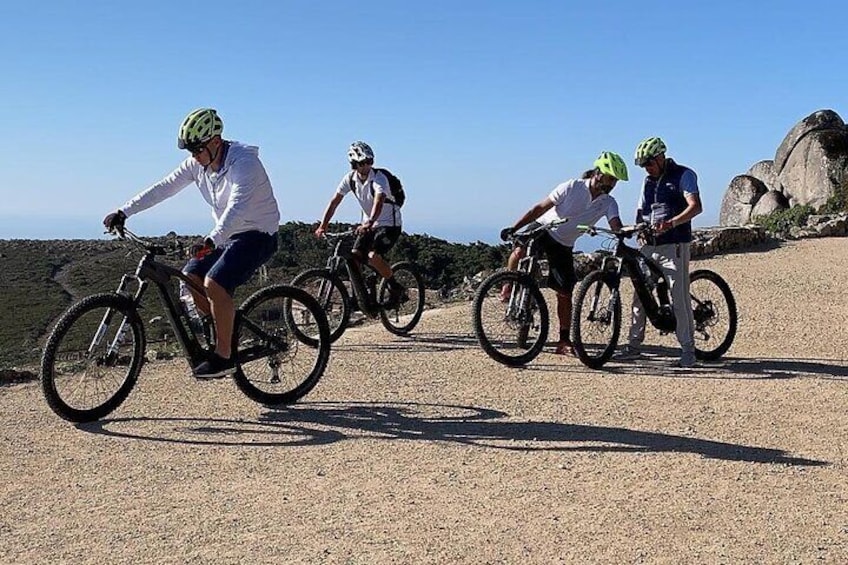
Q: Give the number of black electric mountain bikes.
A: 4